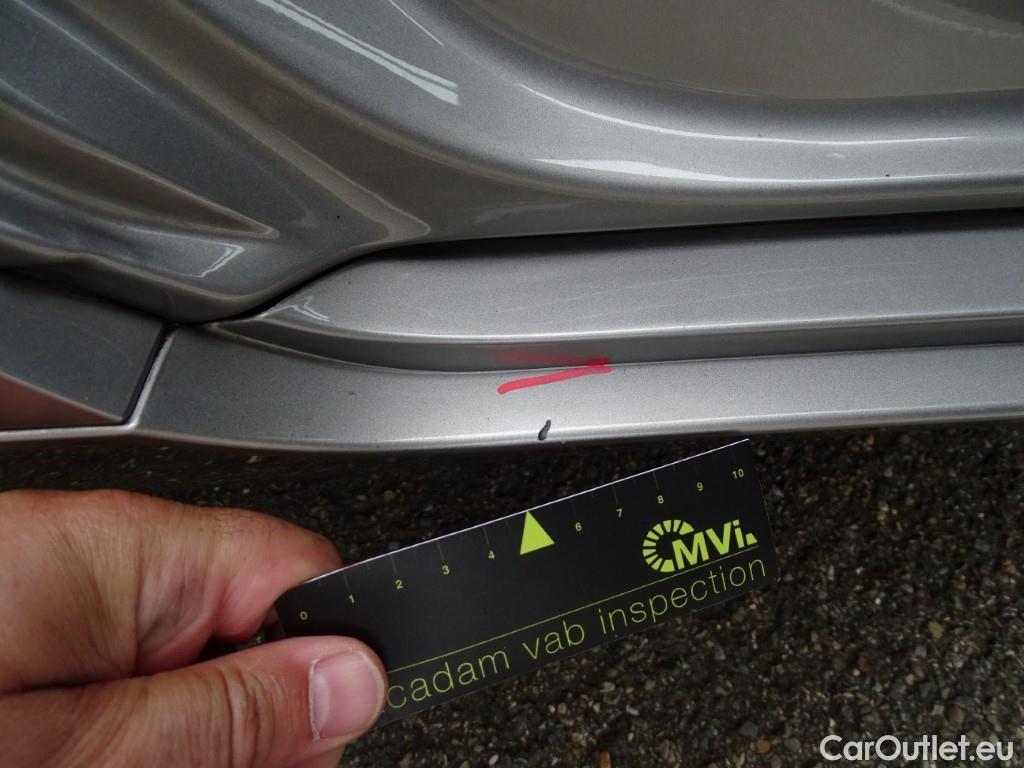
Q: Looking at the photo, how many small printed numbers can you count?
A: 10